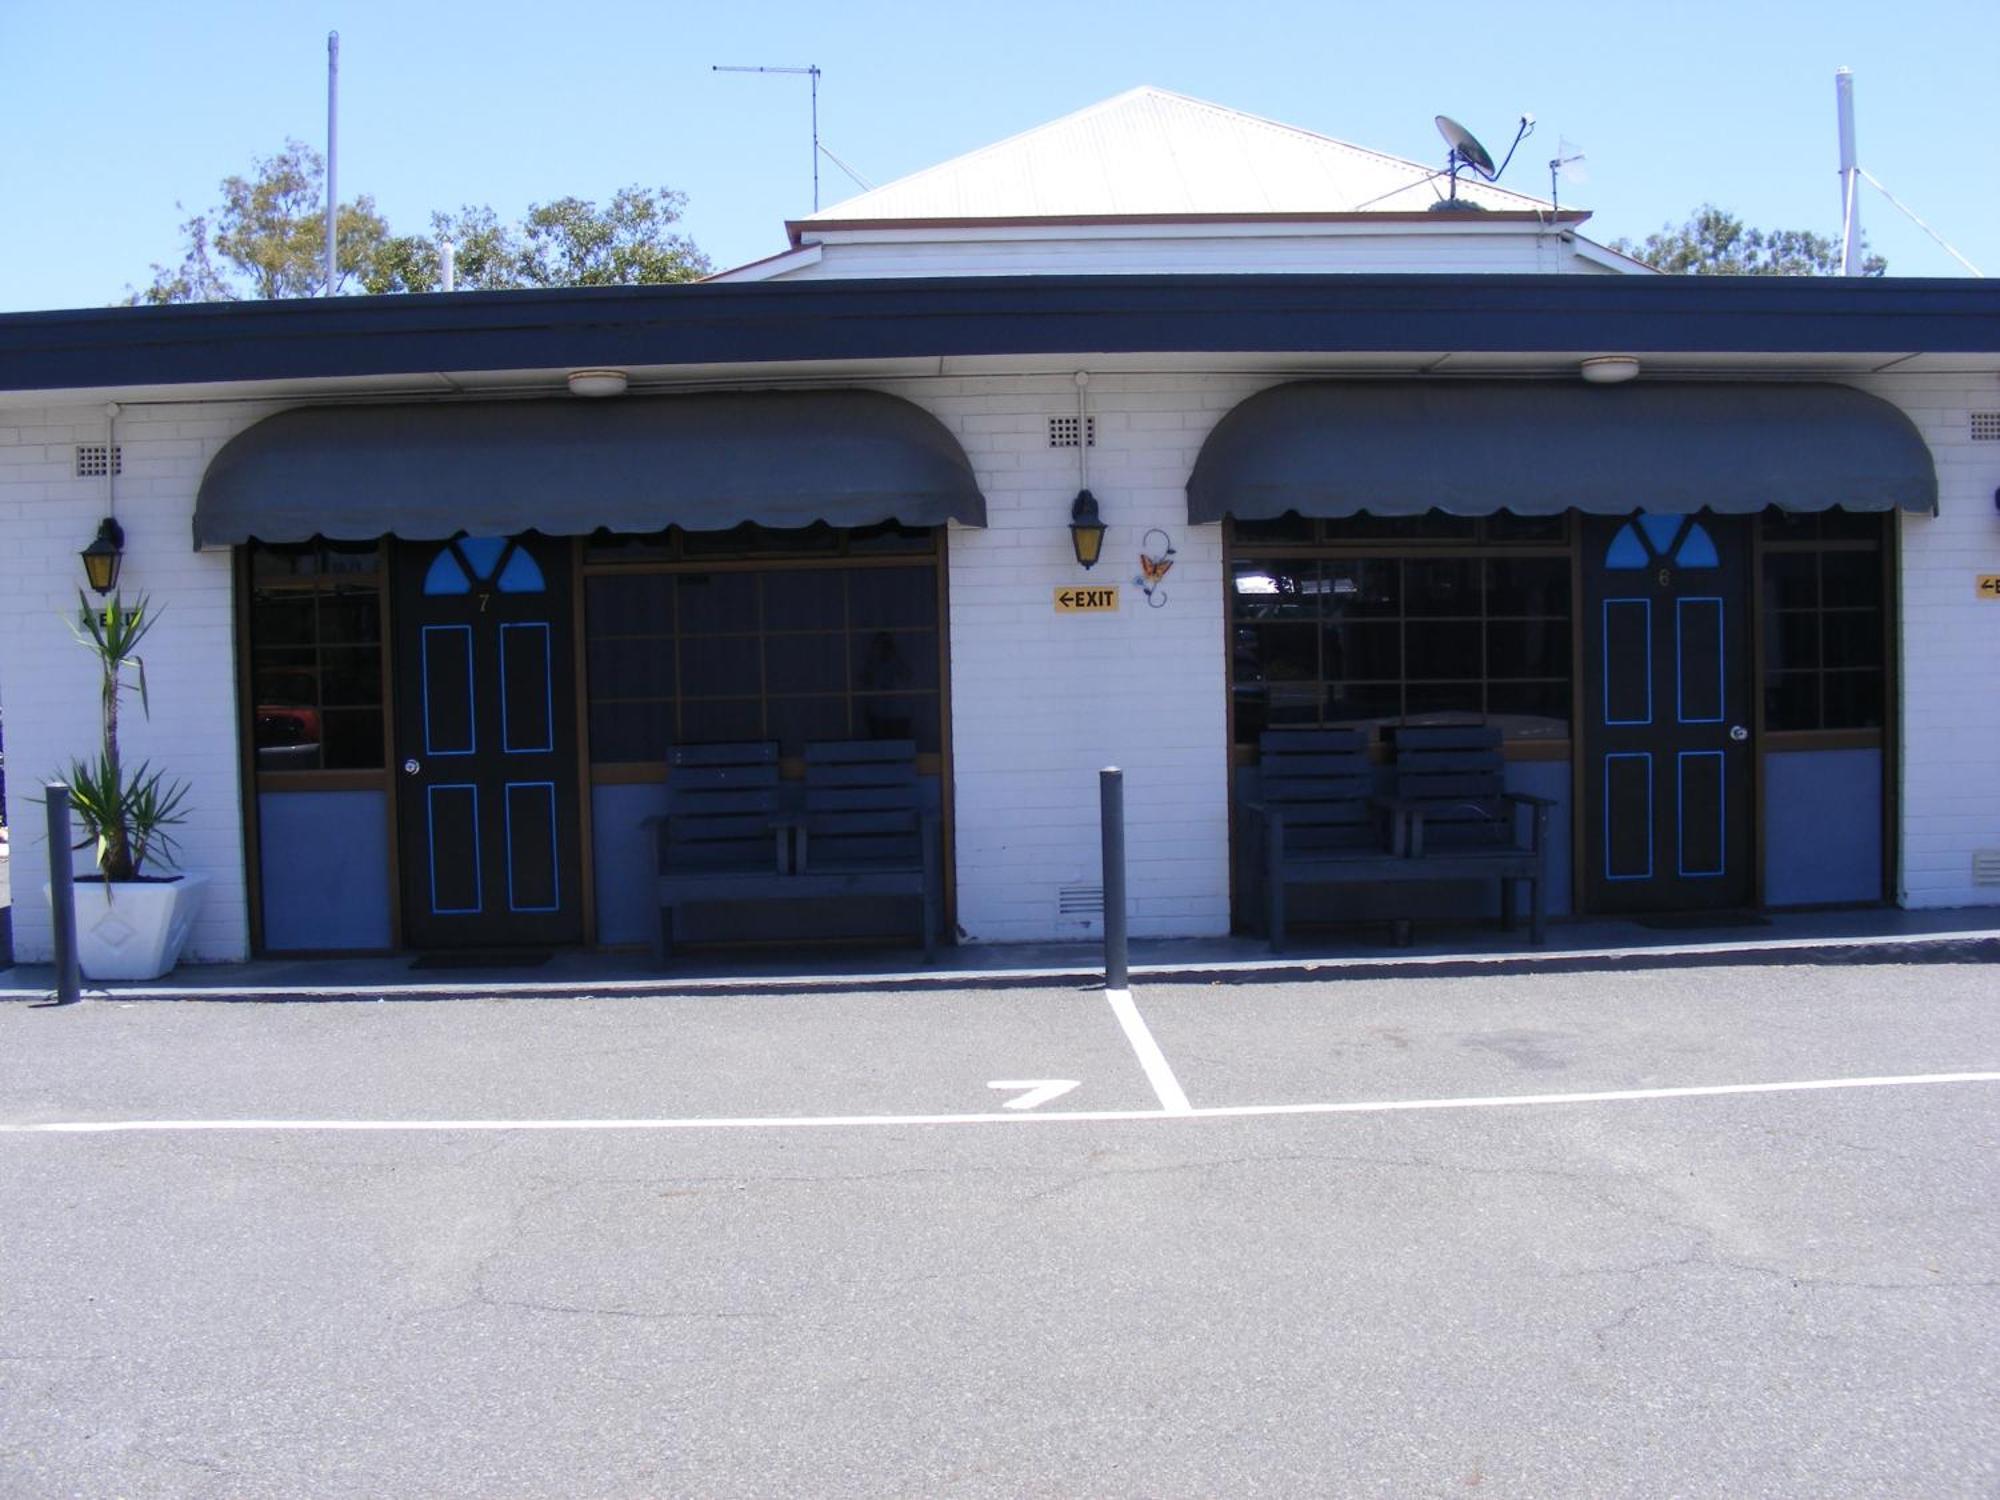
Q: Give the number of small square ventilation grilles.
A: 3